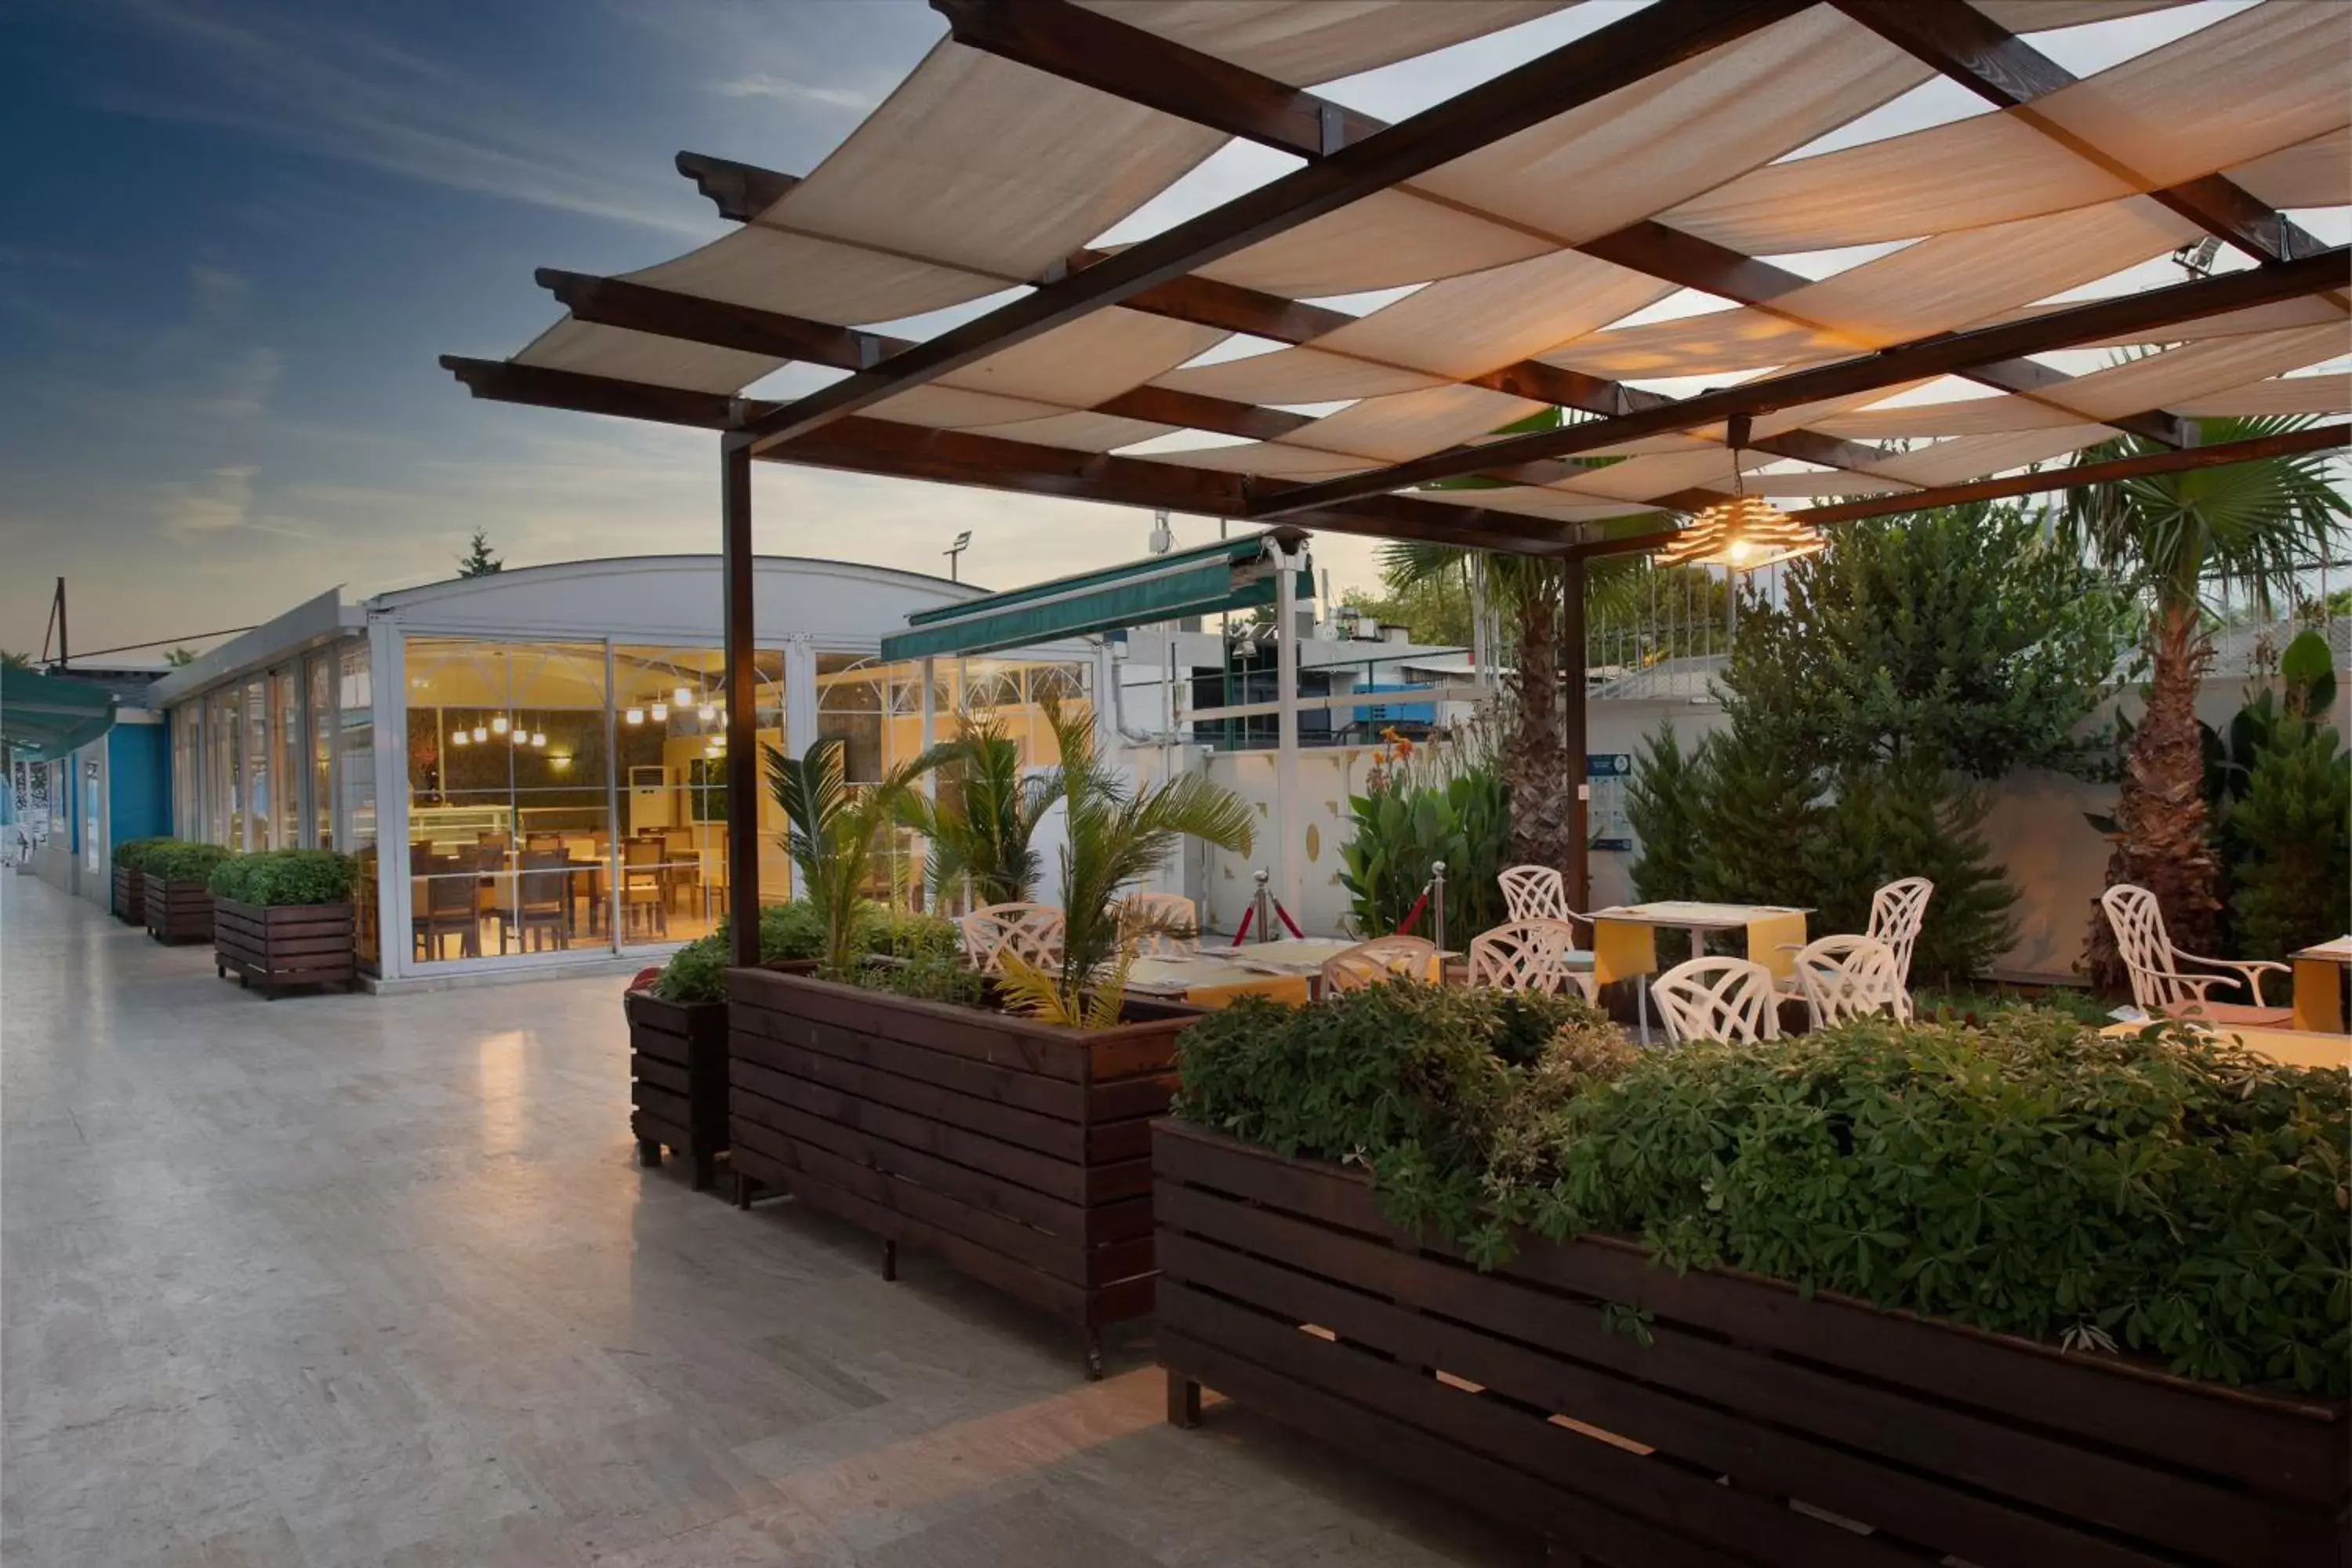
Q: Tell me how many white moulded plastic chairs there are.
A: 9